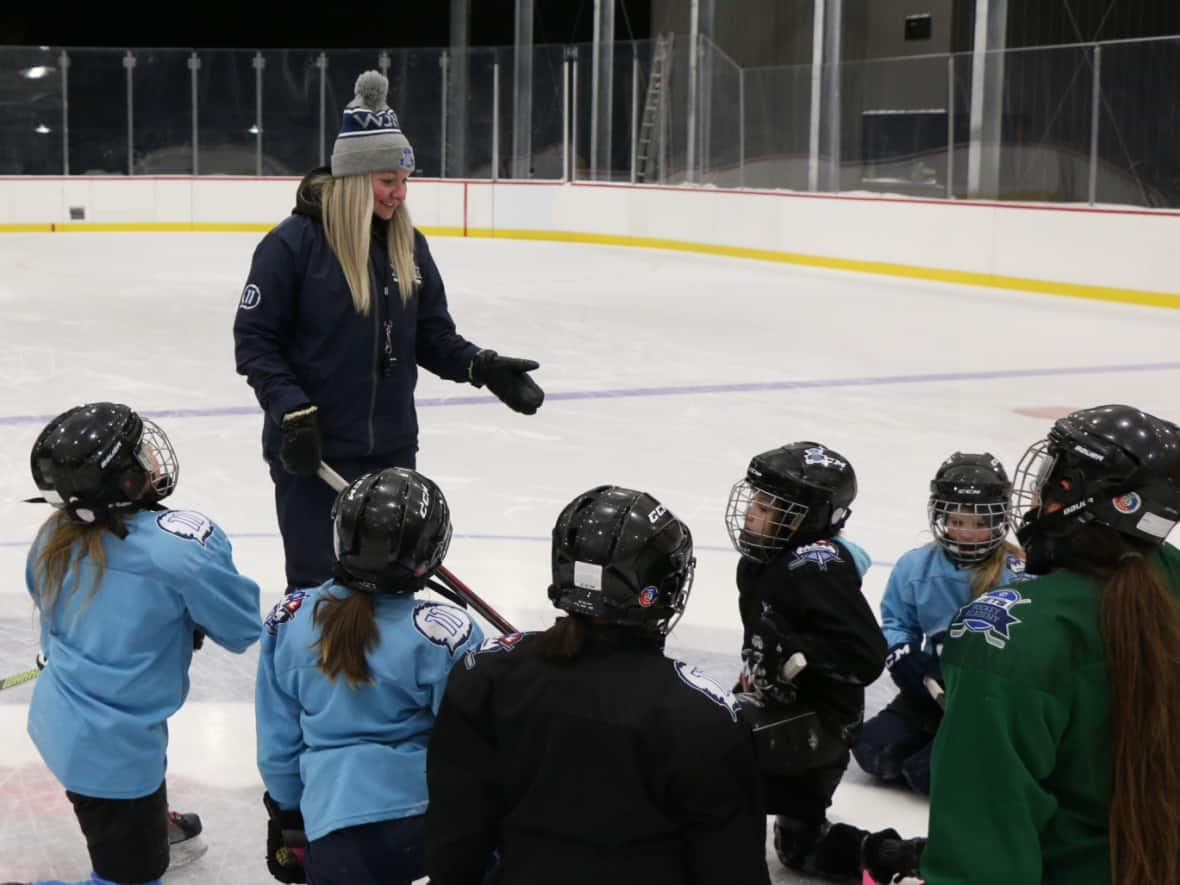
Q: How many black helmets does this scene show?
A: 6